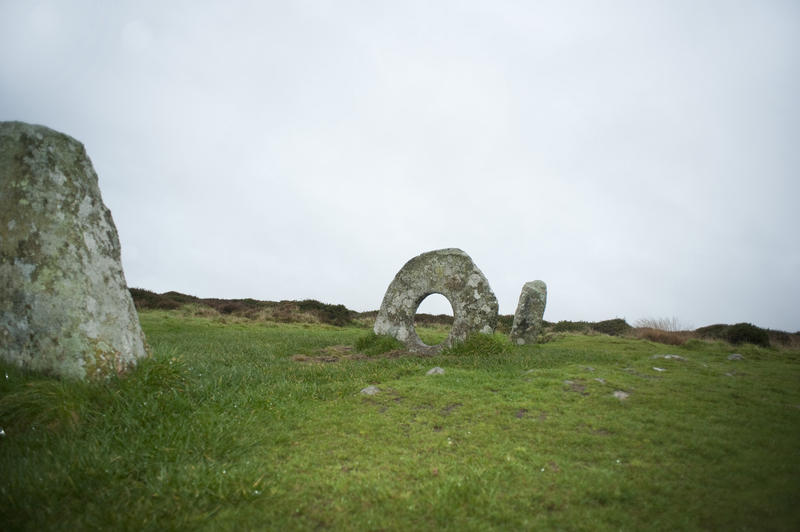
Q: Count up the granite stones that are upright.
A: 3